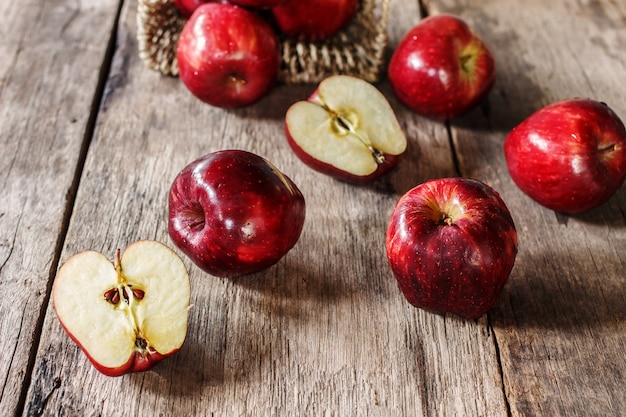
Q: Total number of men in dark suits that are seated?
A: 0